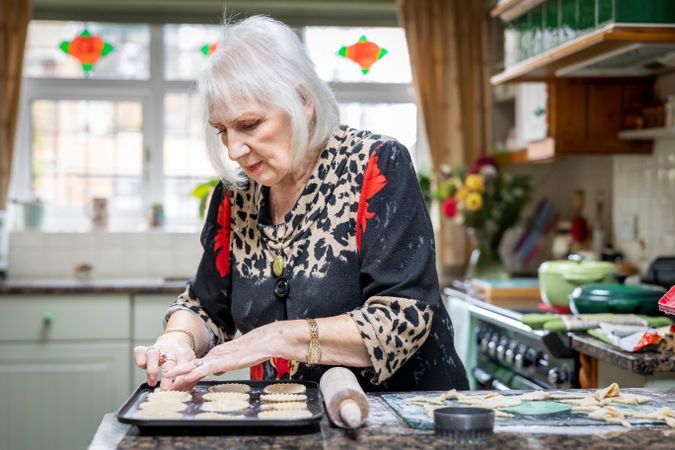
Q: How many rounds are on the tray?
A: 12